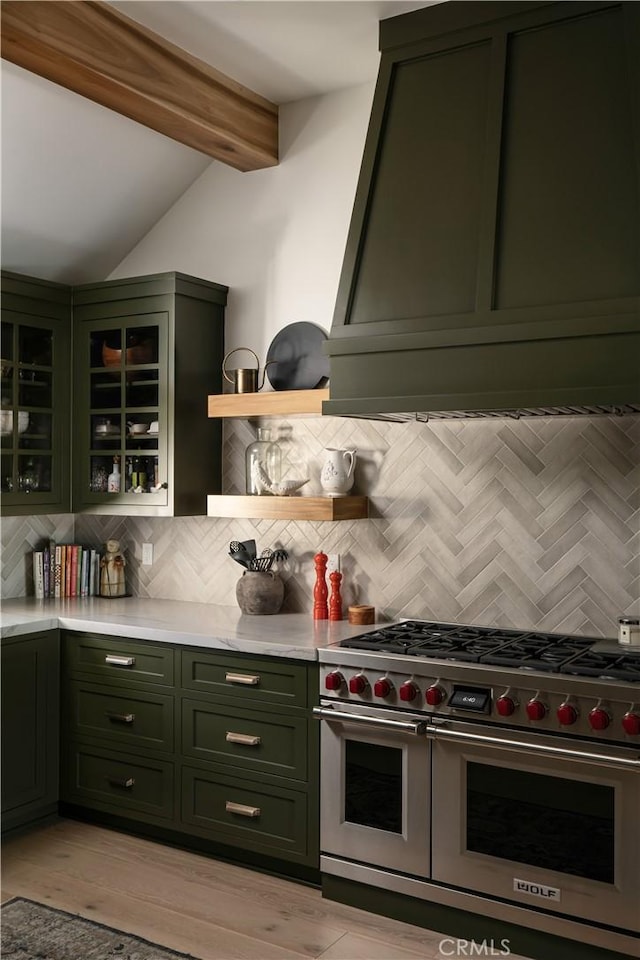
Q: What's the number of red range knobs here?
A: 10